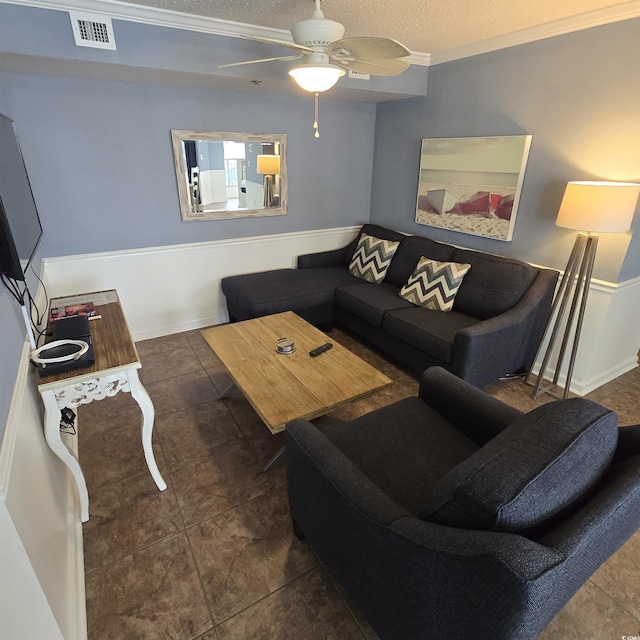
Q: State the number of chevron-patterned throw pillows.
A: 2